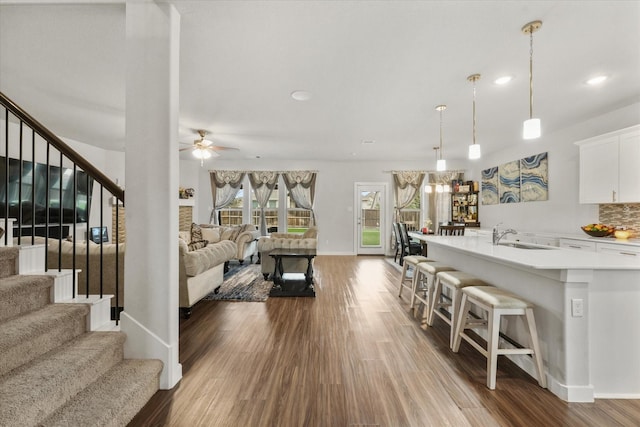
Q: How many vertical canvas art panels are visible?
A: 3